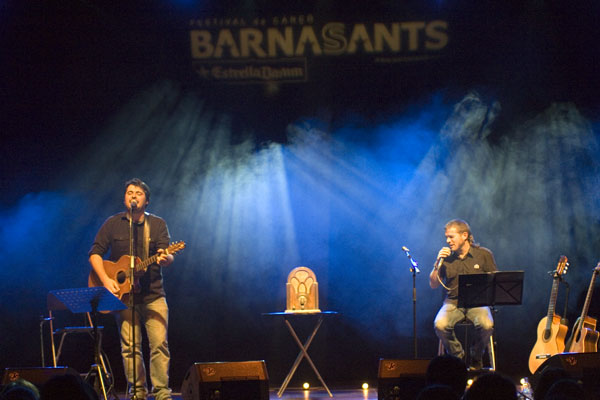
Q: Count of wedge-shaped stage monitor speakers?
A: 4